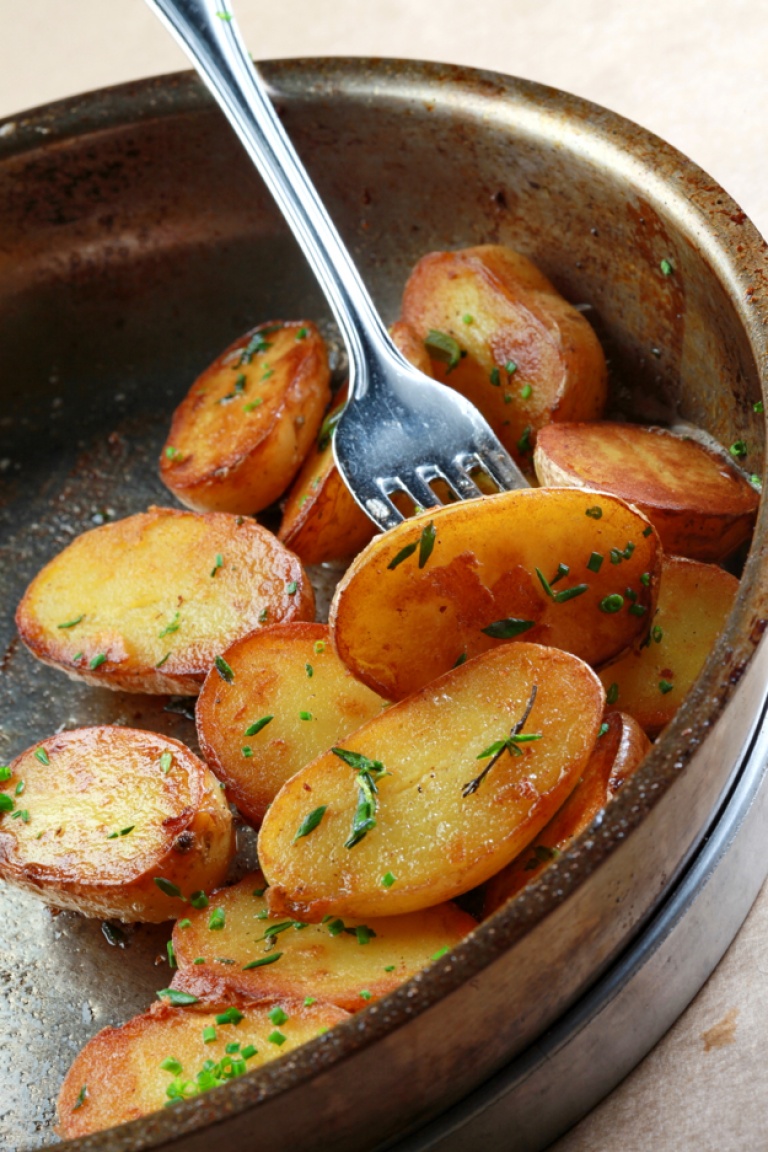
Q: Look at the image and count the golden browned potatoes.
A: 13